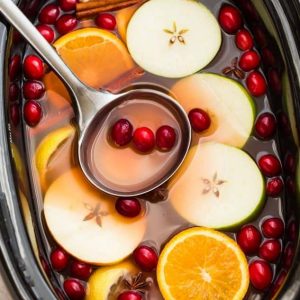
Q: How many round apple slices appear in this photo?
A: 4